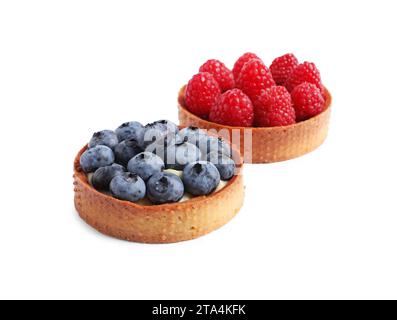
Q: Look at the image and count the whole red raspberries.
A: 9